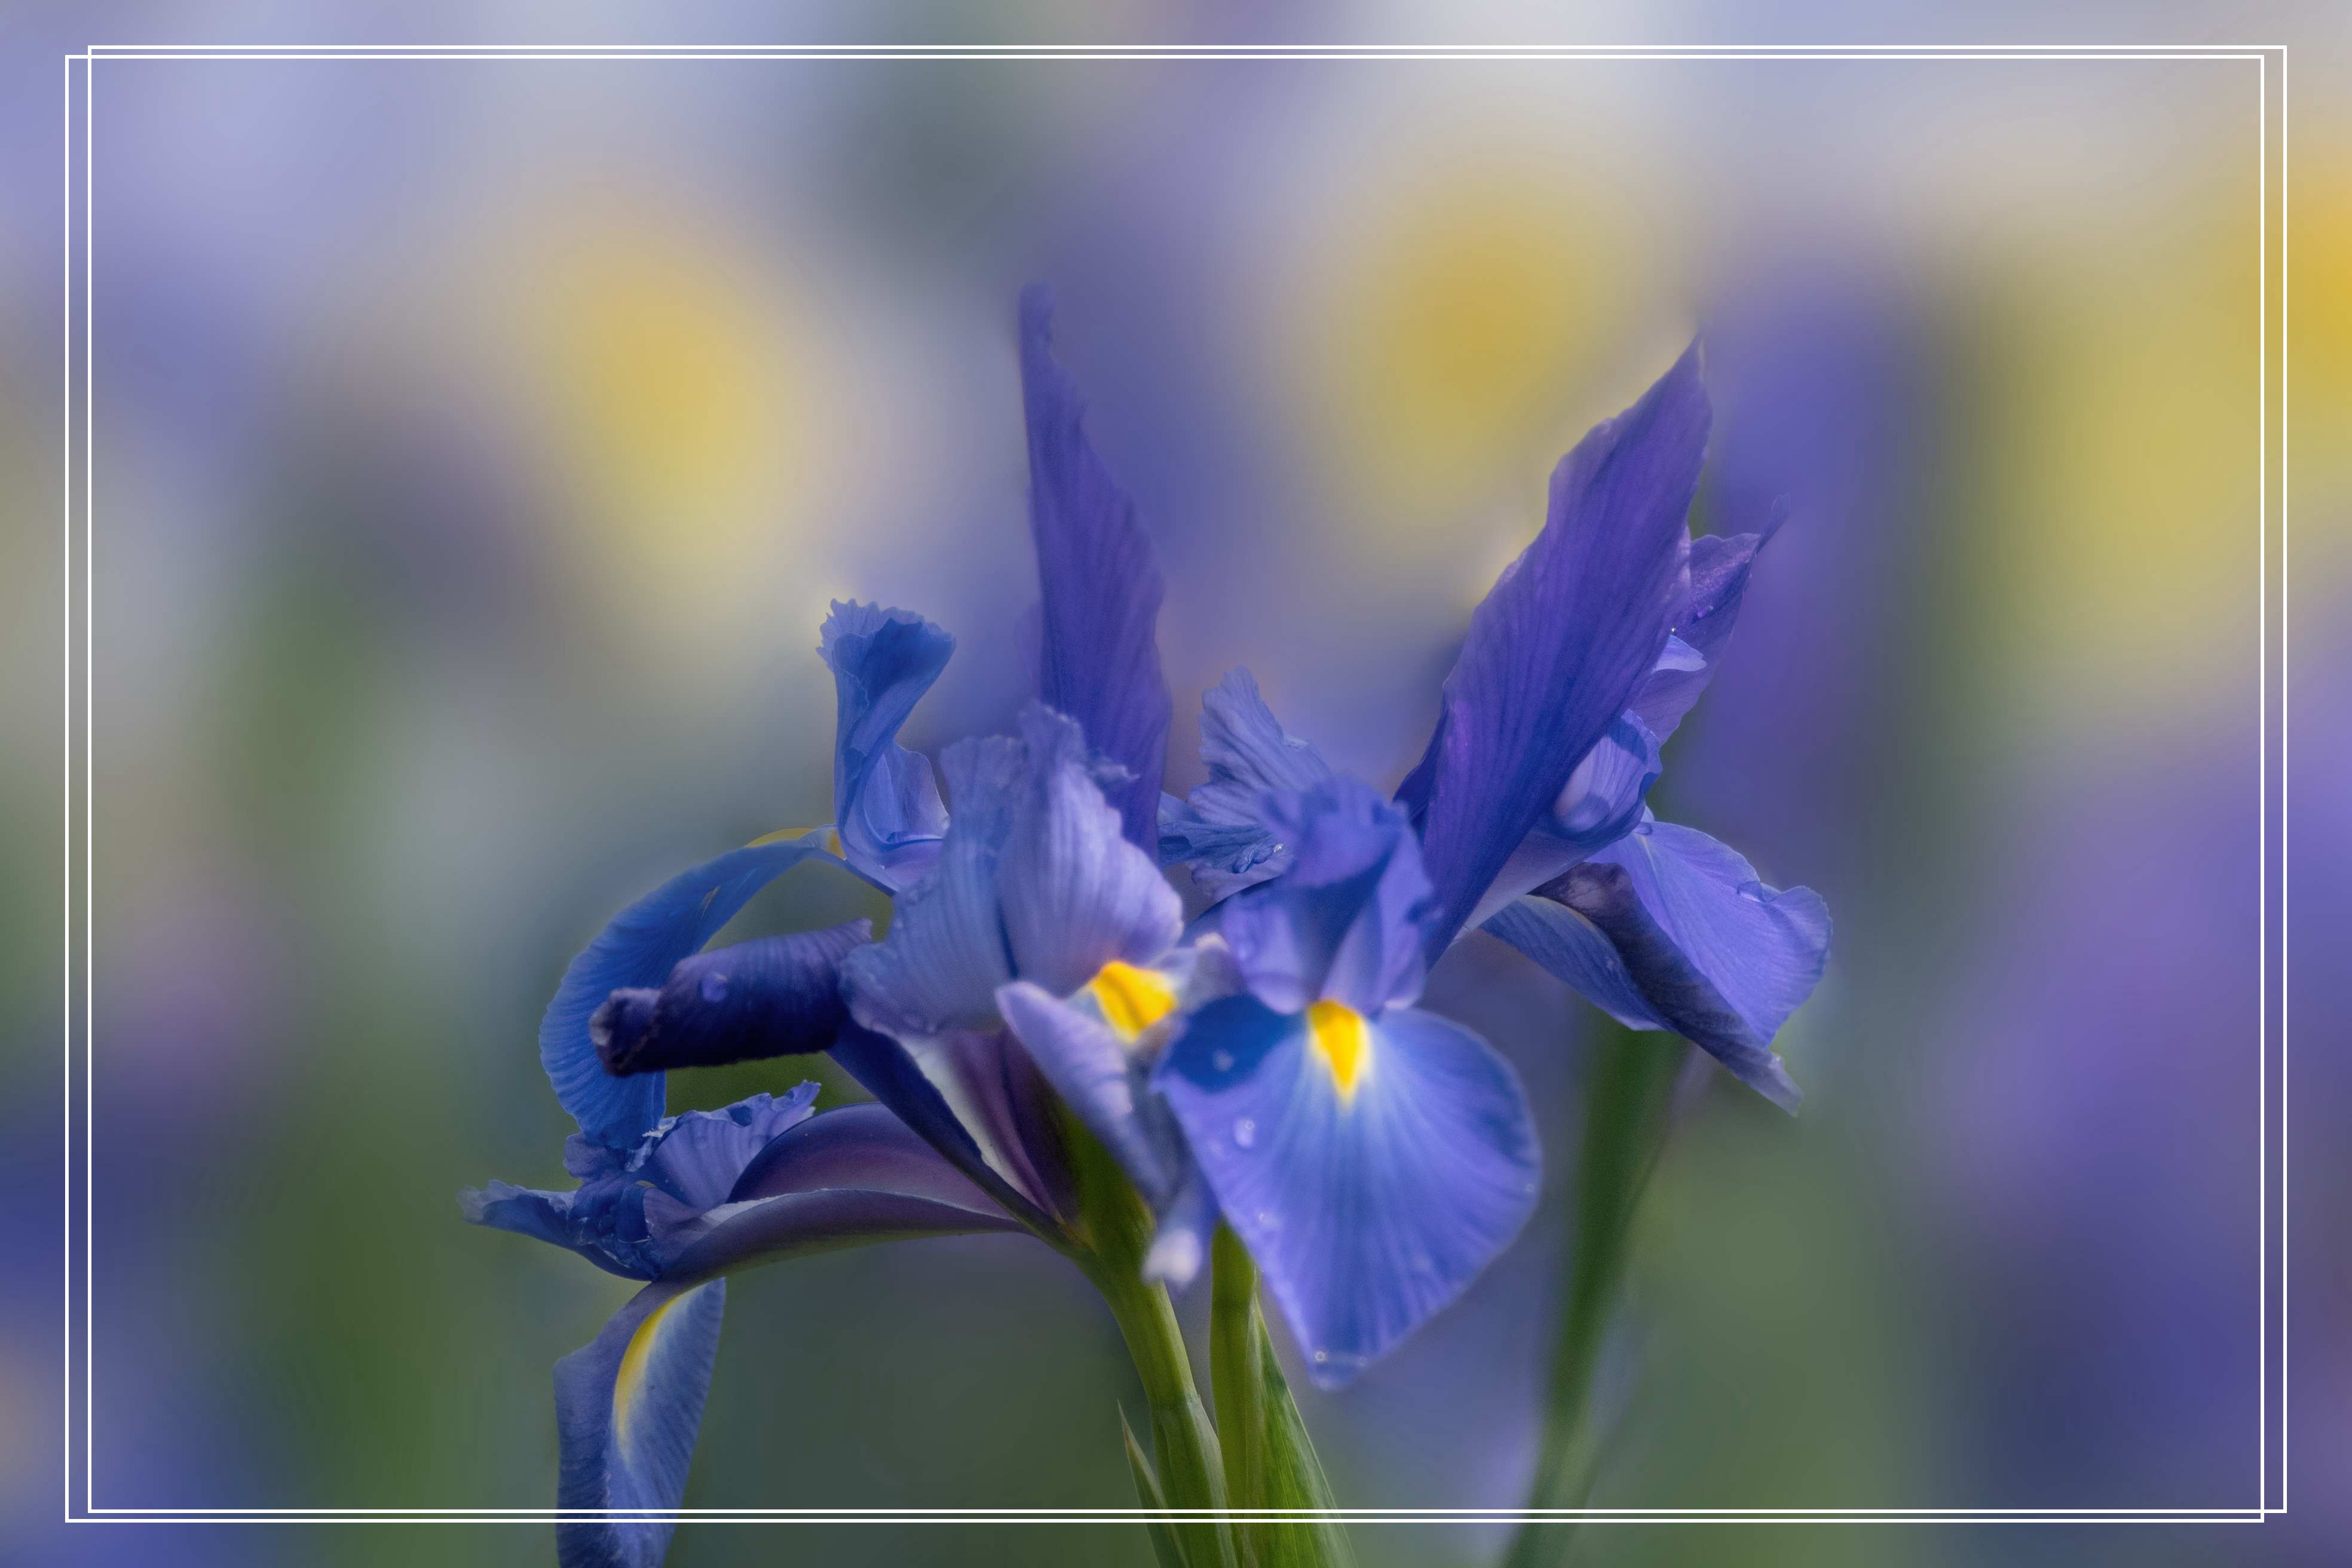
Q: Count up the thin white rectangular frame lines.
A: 2